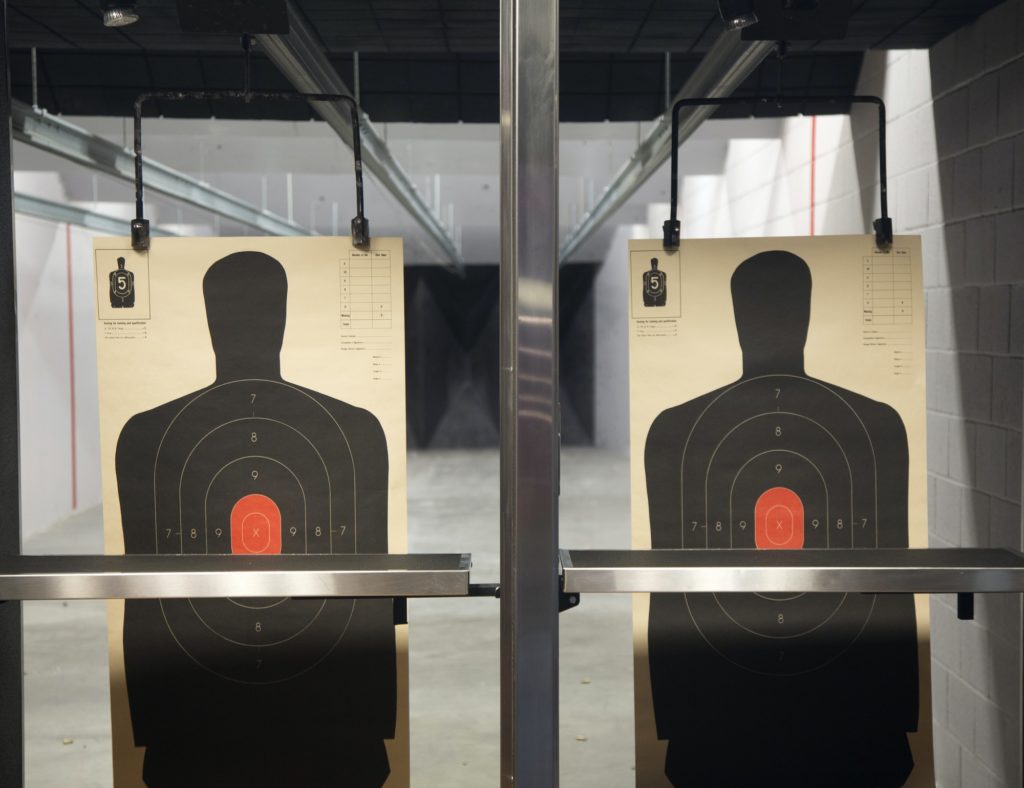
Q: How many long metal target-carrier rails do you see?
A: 4